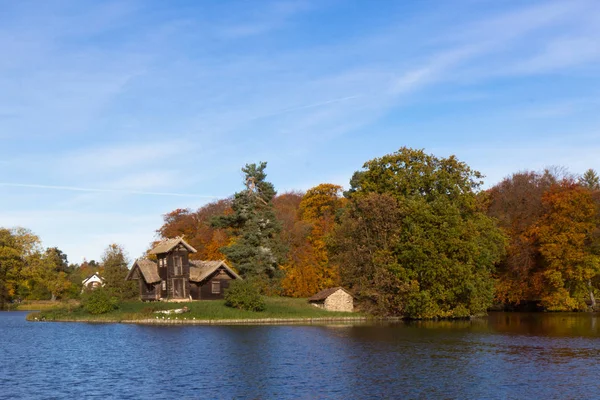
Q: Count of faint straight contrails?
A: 2